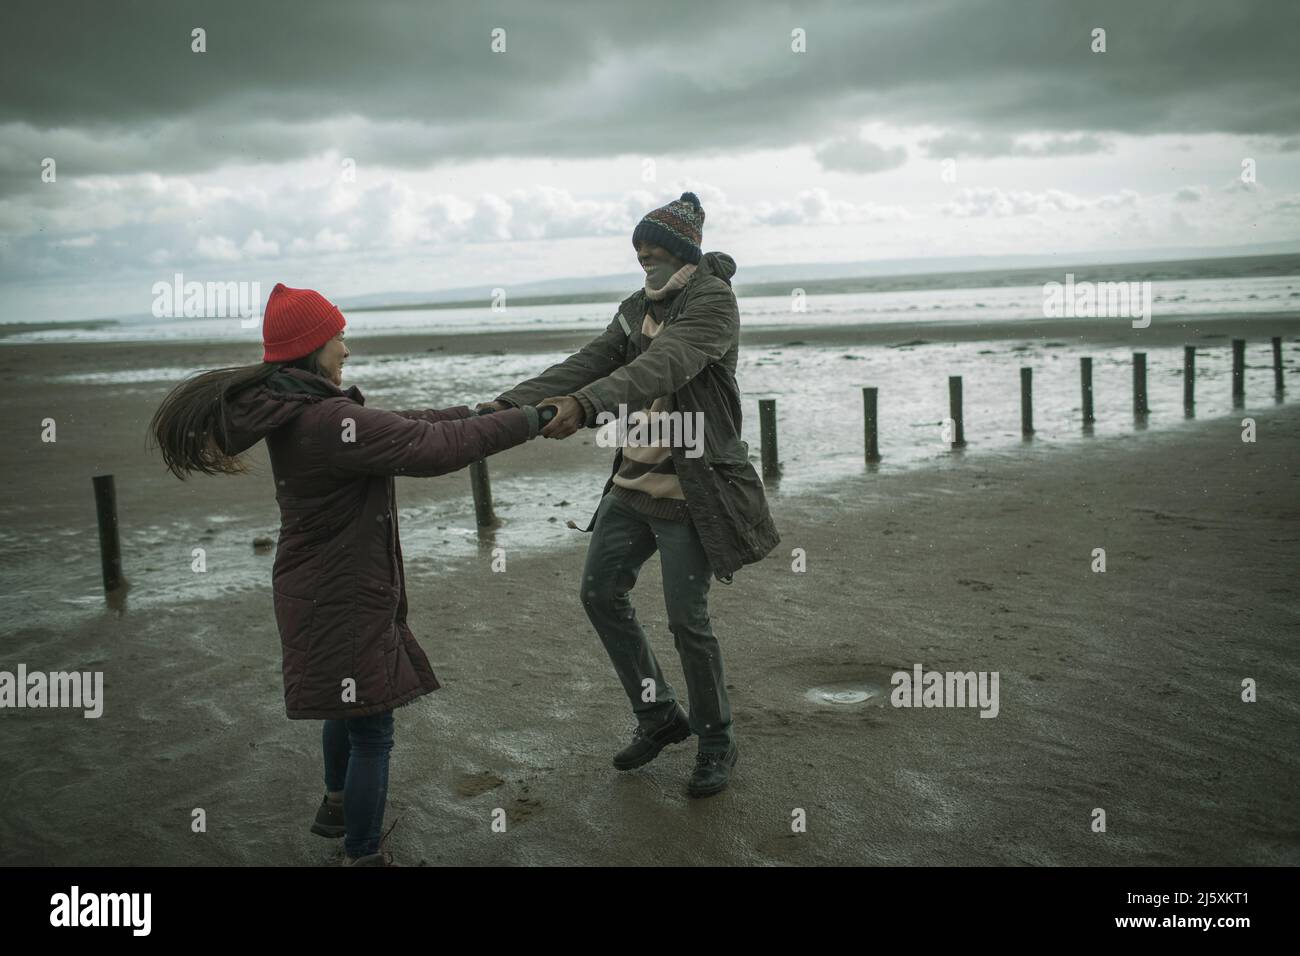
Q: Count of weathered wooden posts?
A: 11